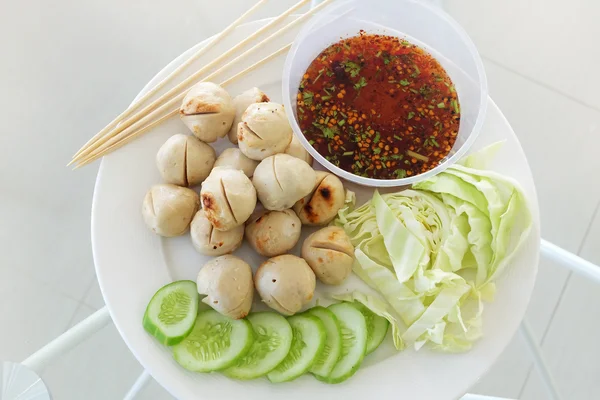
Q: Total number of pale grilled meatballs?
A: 15